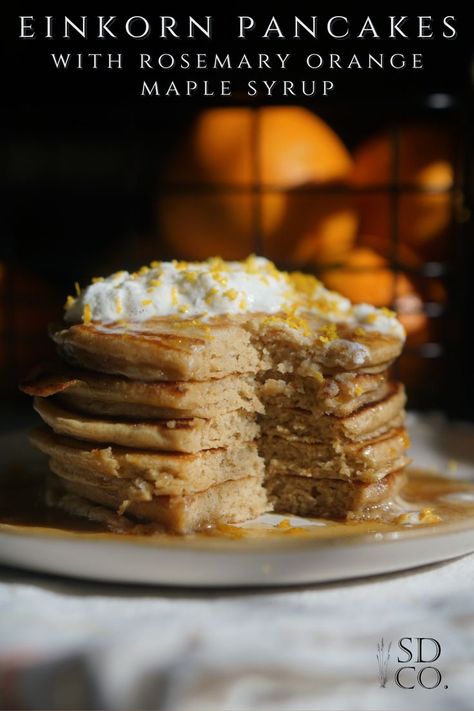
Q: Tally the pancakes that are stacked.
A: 5